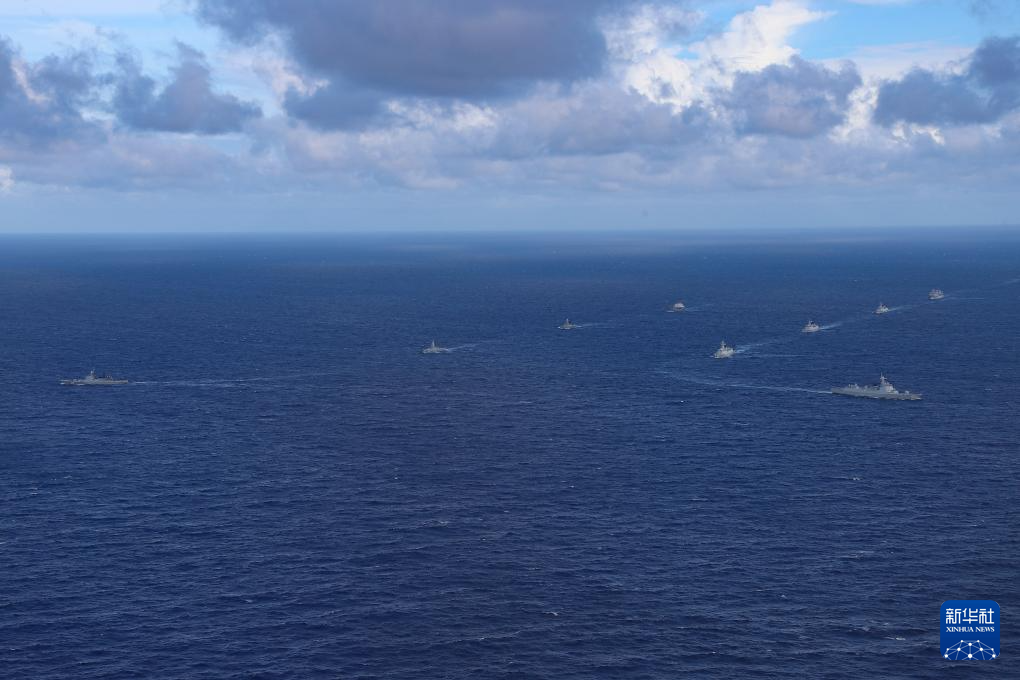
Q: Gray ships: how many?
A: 9